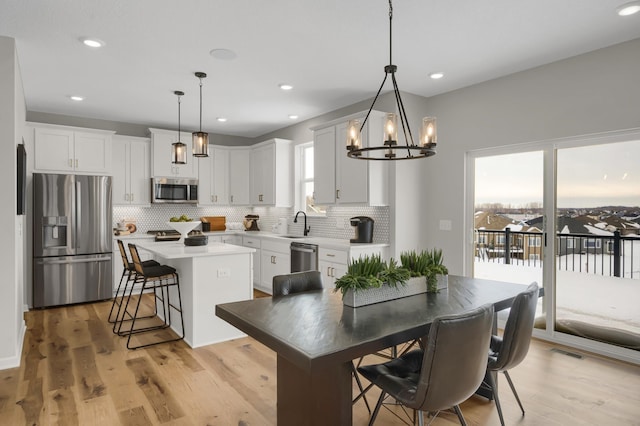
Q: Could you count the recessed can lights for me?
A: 7